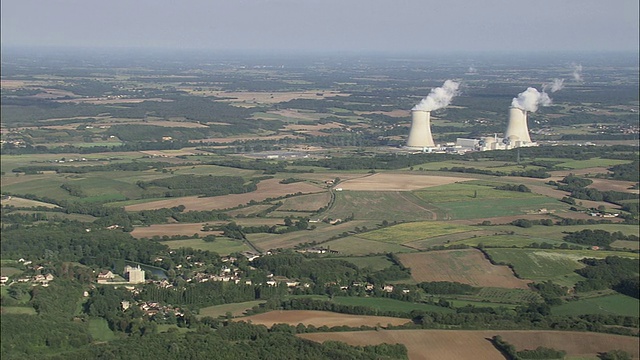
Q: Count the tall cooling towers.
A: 2